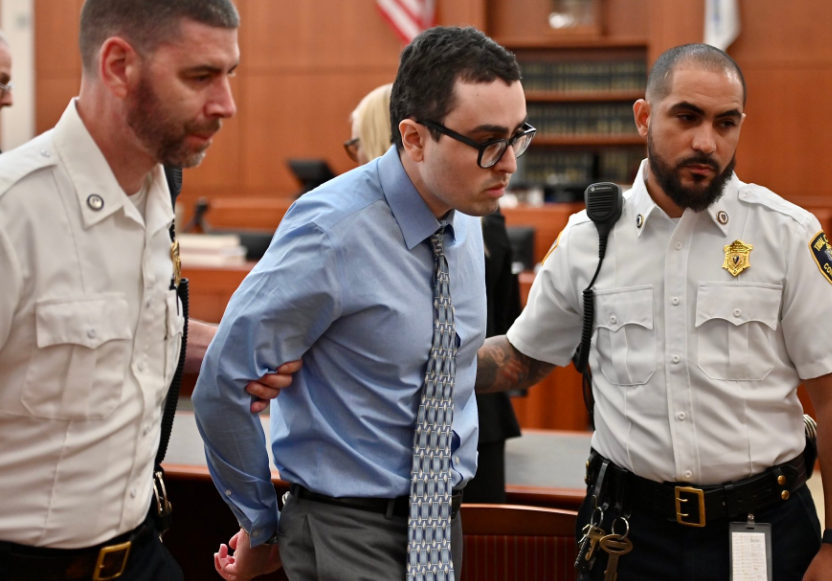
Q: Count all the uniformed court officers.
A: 2